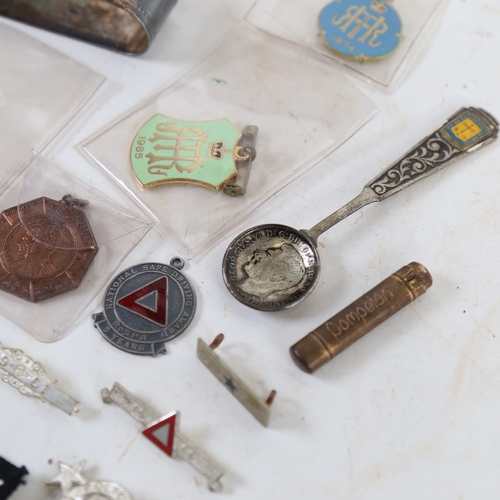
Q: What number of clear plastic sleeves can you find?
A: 4